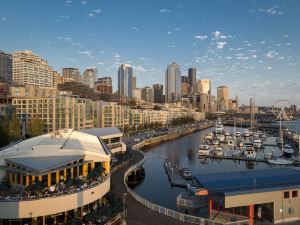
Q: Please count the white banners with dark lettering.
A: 0